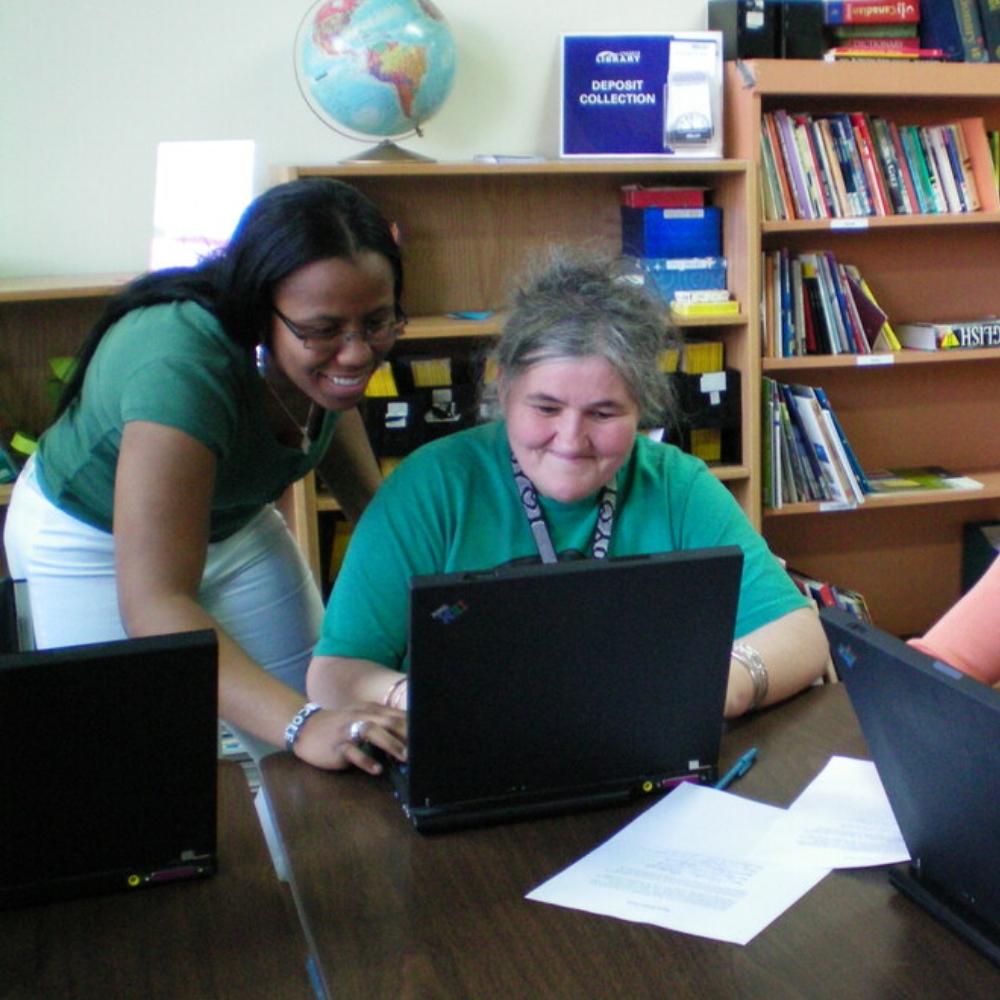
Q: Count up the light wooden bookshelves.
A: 3